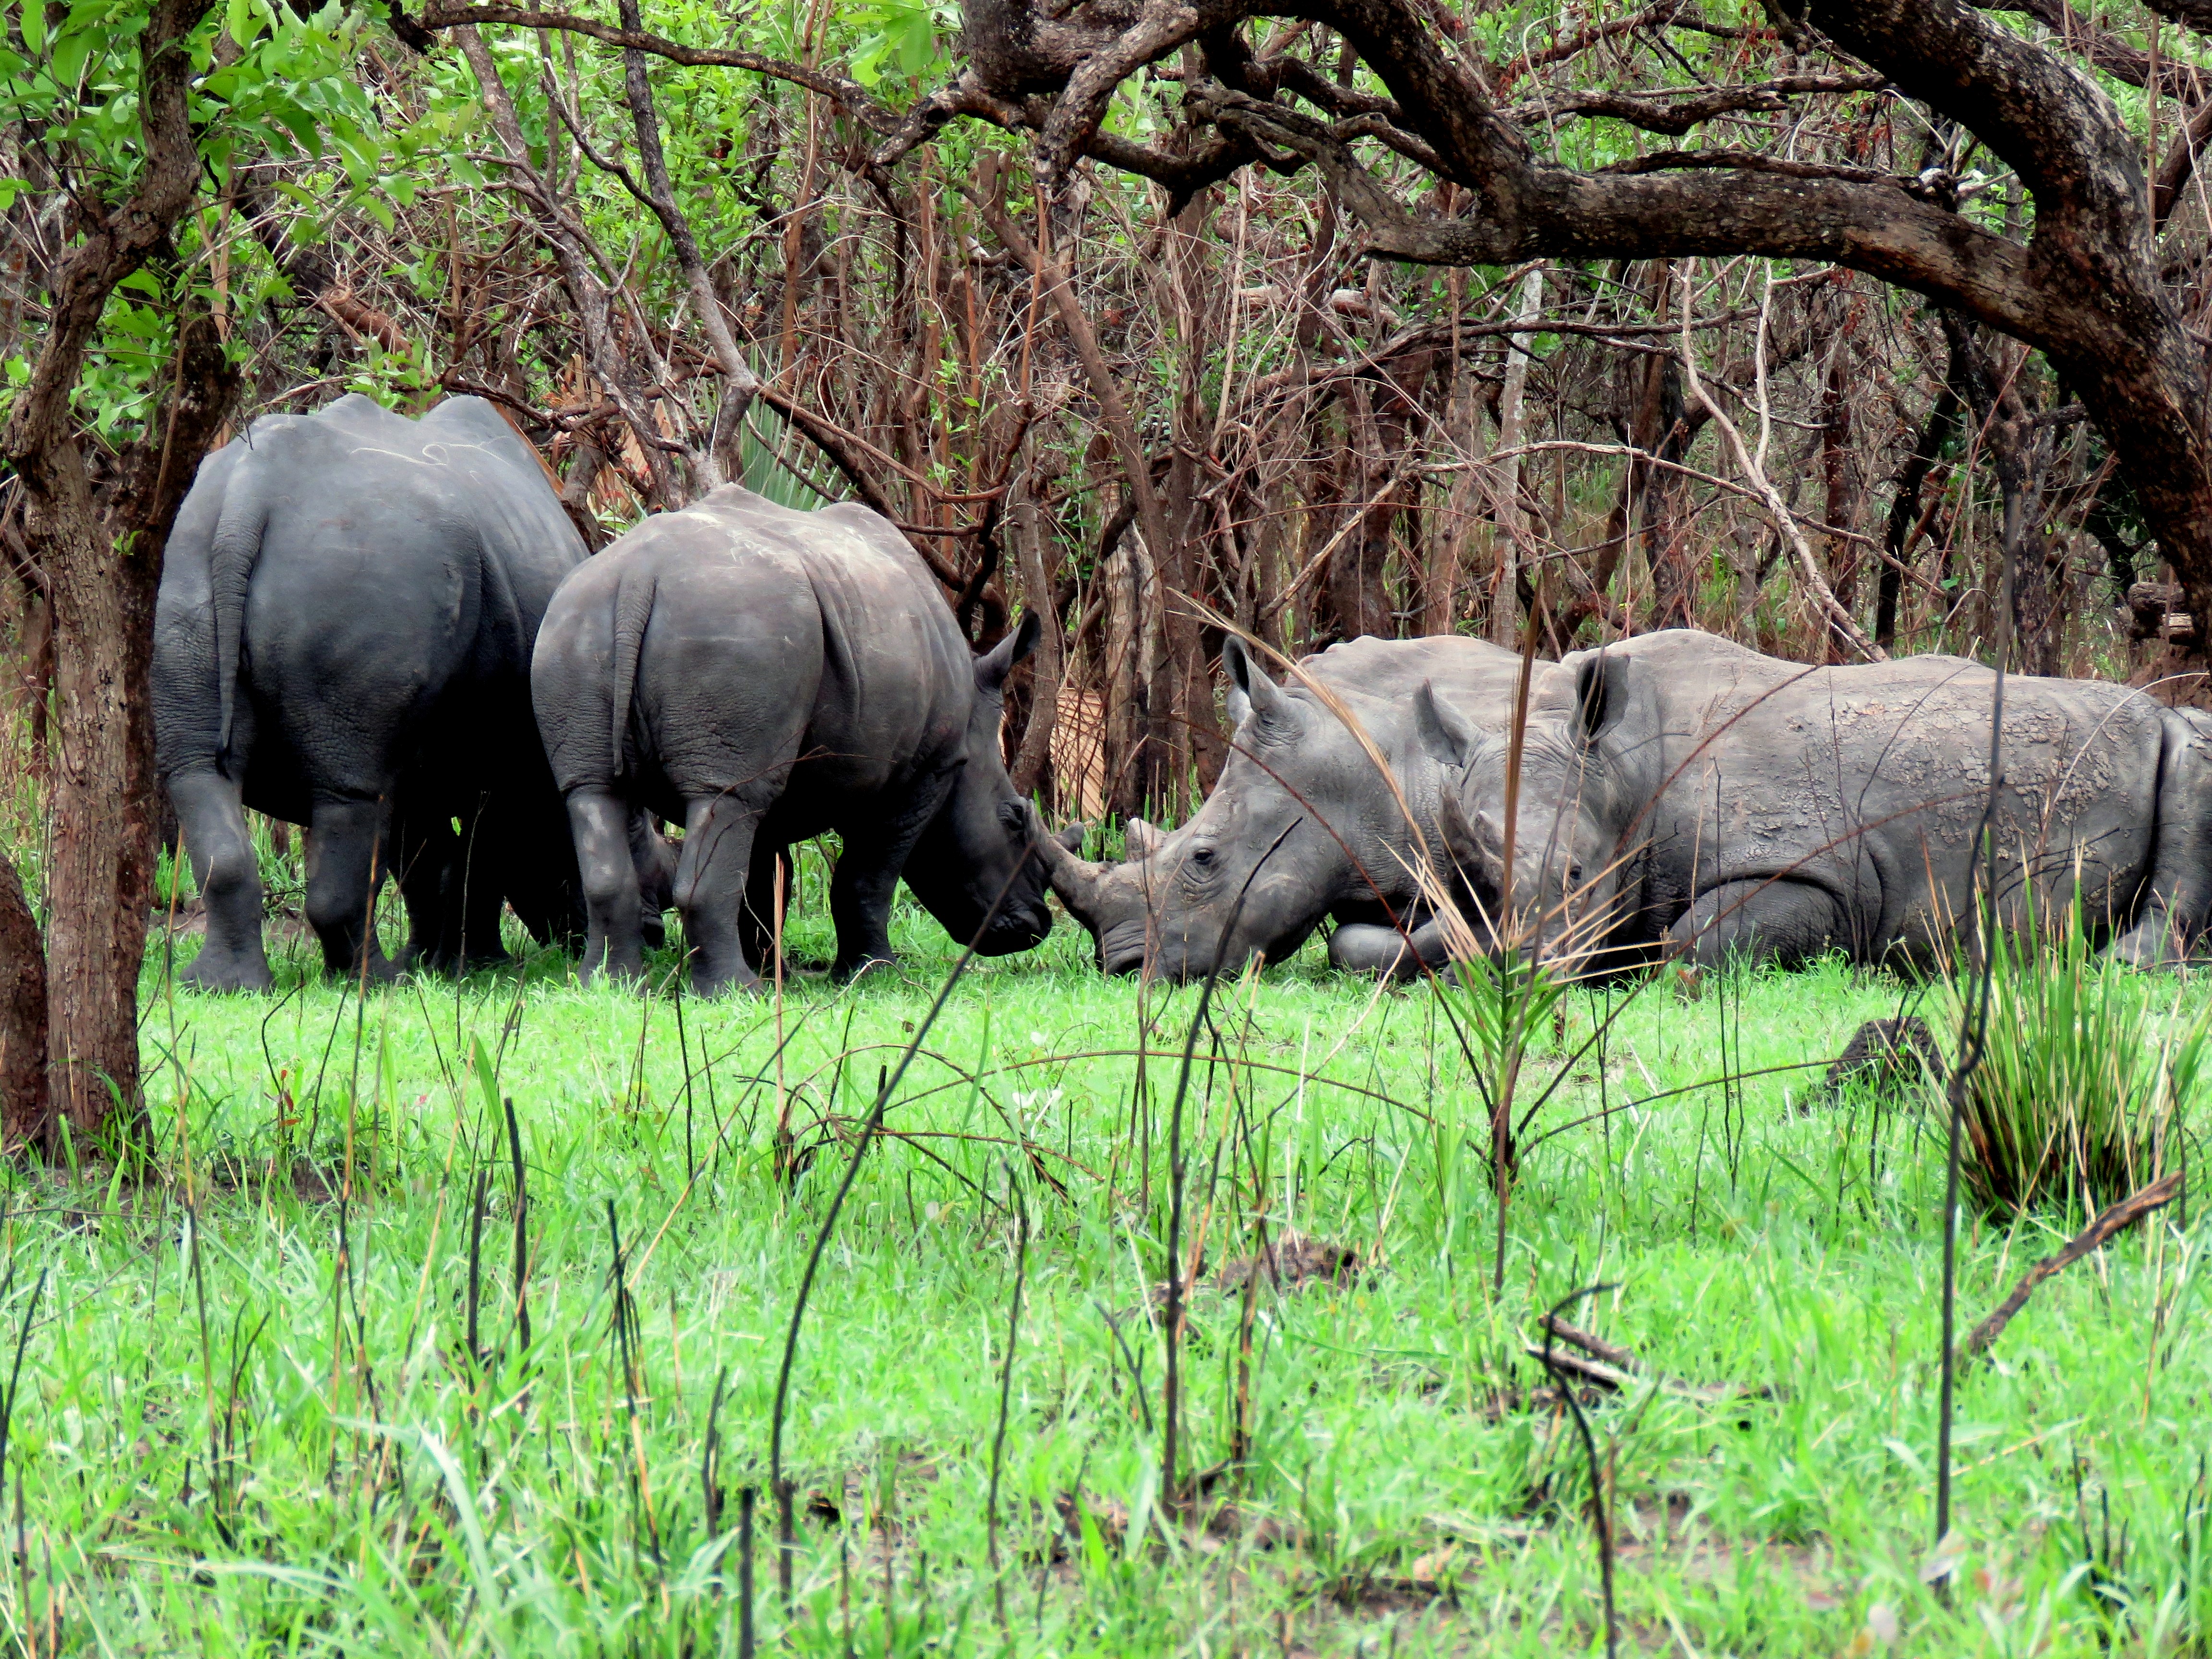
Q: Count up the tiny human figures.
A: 0